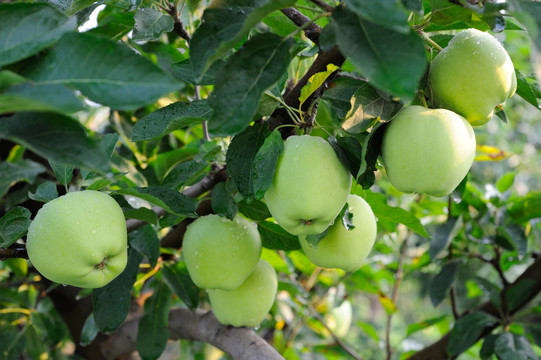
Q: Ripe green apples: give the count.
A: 7